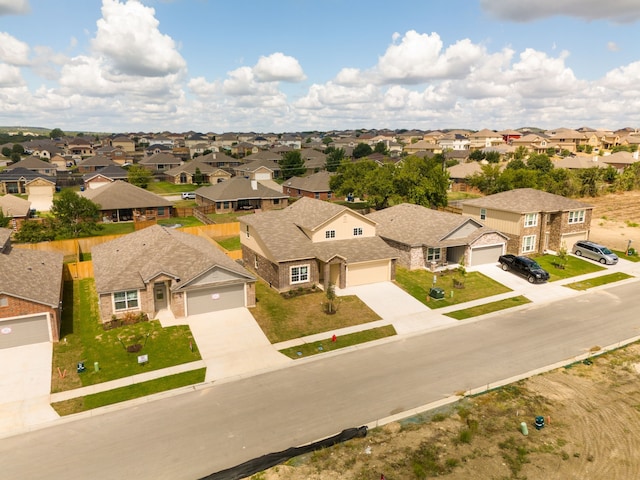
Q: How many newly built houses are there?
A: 5